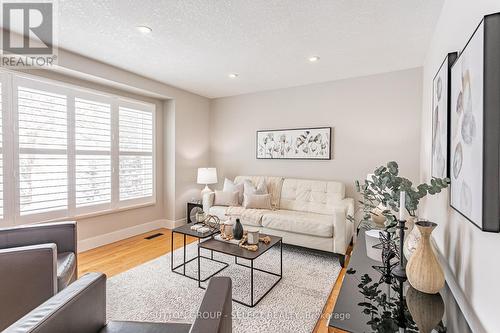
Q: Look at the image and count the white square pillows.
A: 2